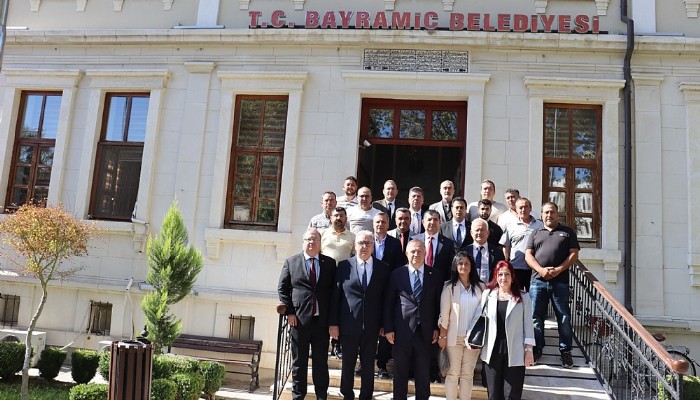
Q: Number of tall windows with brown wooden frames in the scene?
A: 4